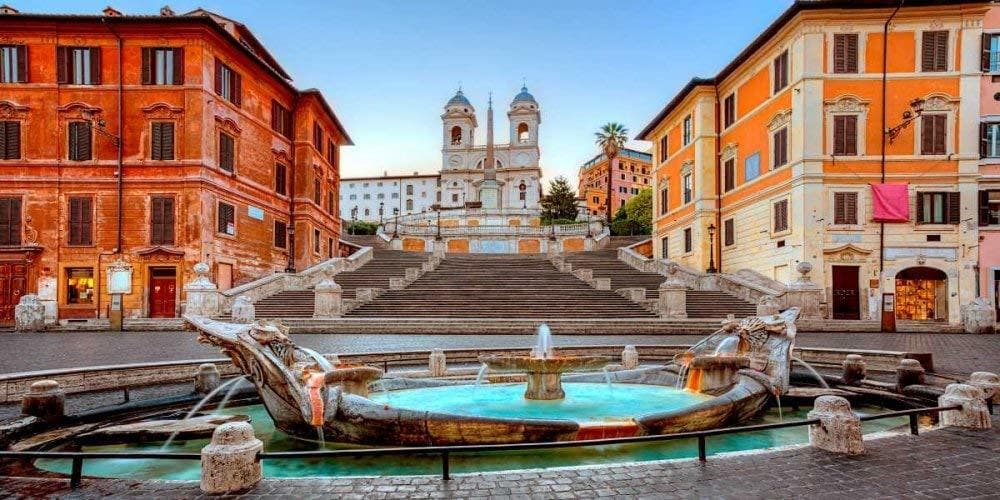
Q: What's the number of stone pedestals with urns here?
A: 4